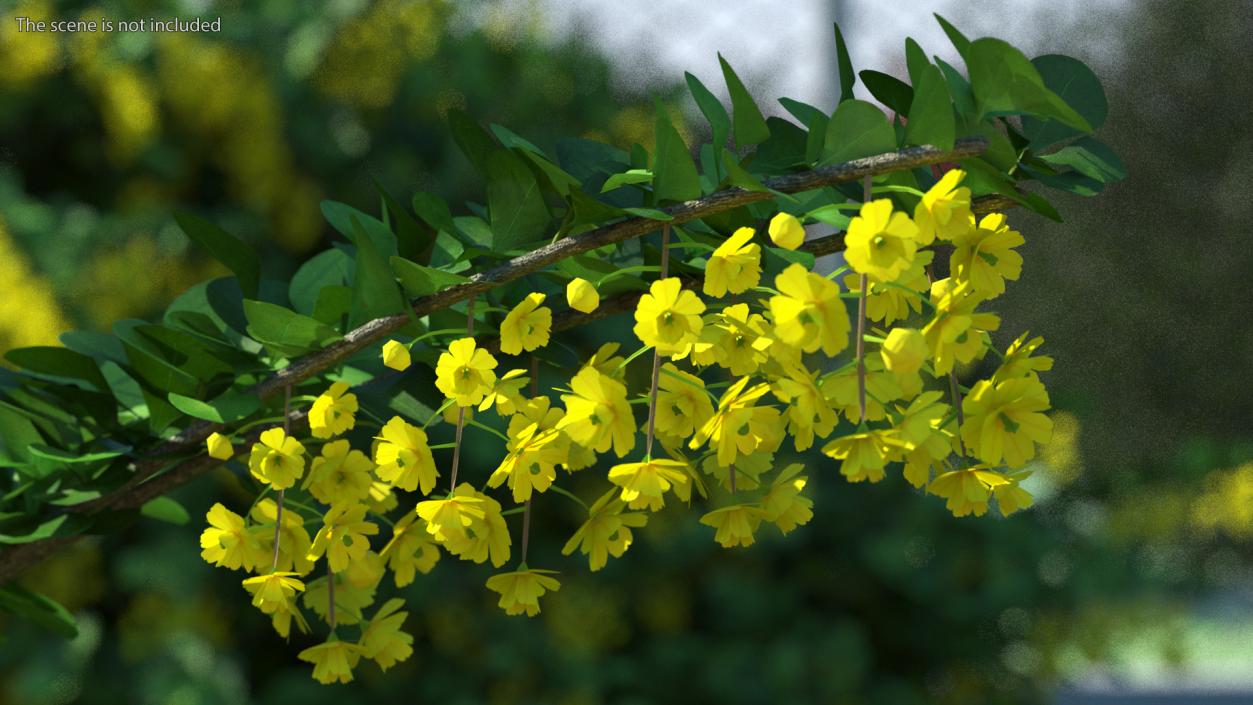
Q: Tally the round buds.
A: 5